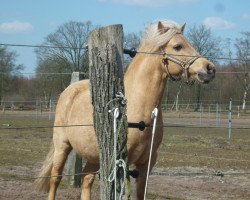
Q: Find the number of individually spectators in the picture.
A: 0